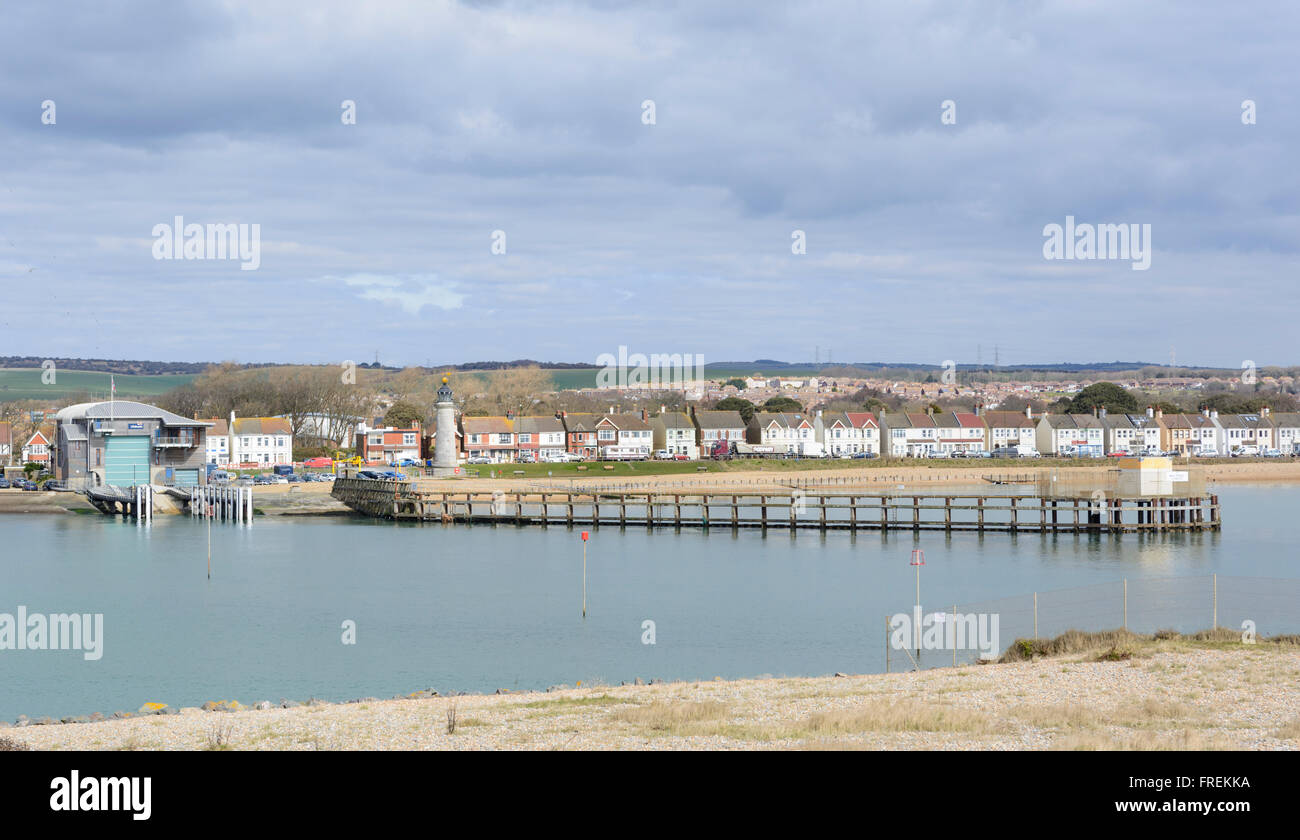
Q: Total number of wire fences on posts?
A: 1